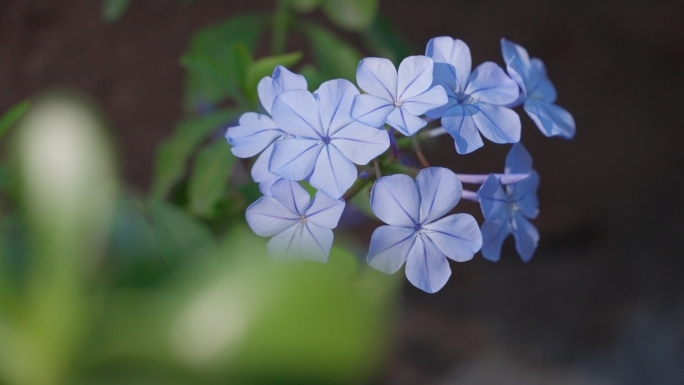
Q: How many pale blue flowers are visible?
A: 8